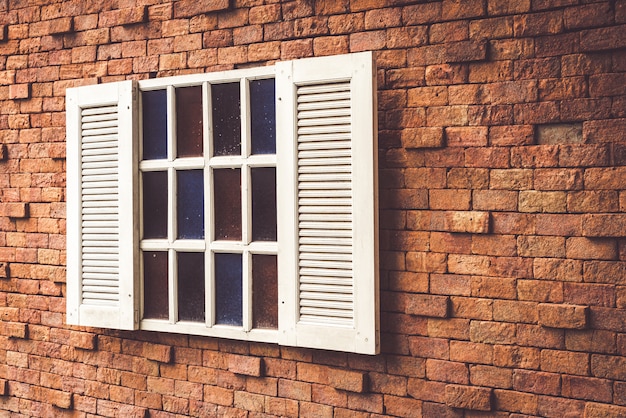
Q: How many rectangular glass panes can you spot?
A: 12